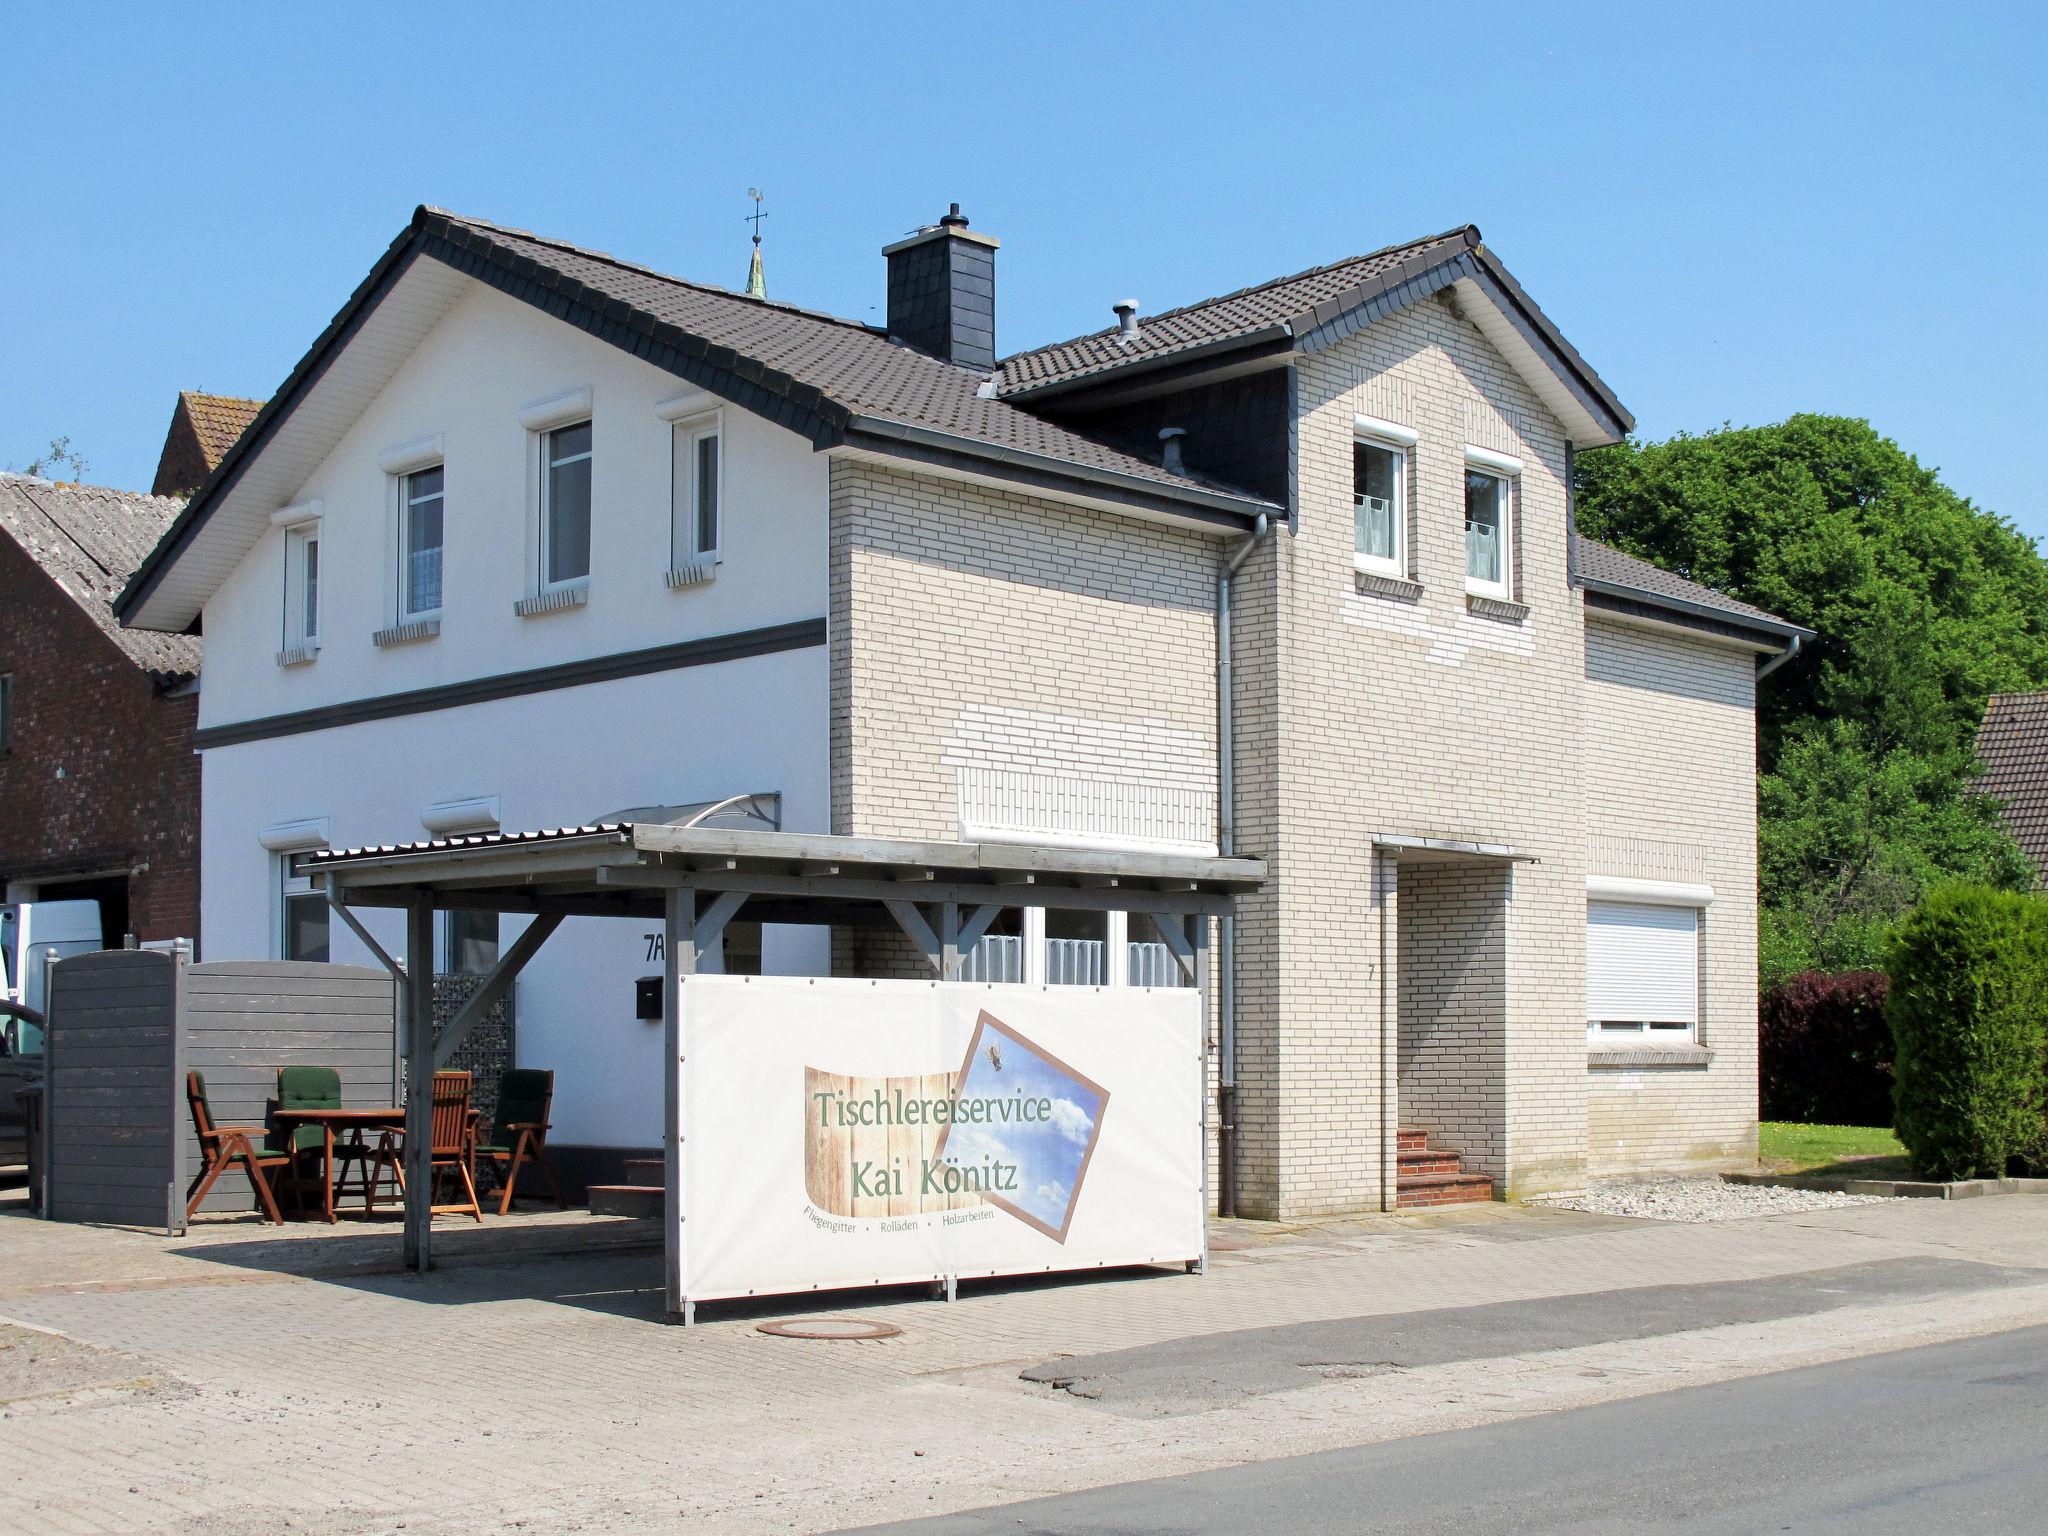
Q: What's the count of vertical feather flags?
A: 0